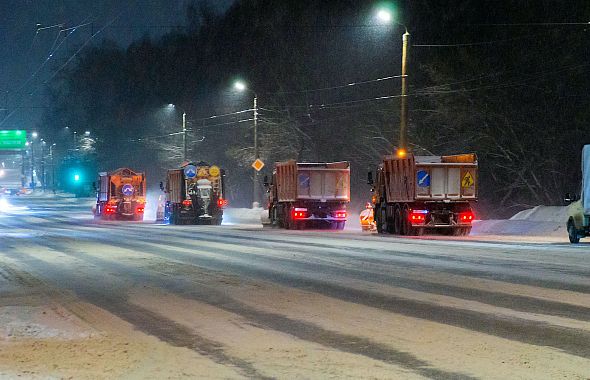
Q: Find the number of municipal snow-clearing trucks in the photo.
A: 4